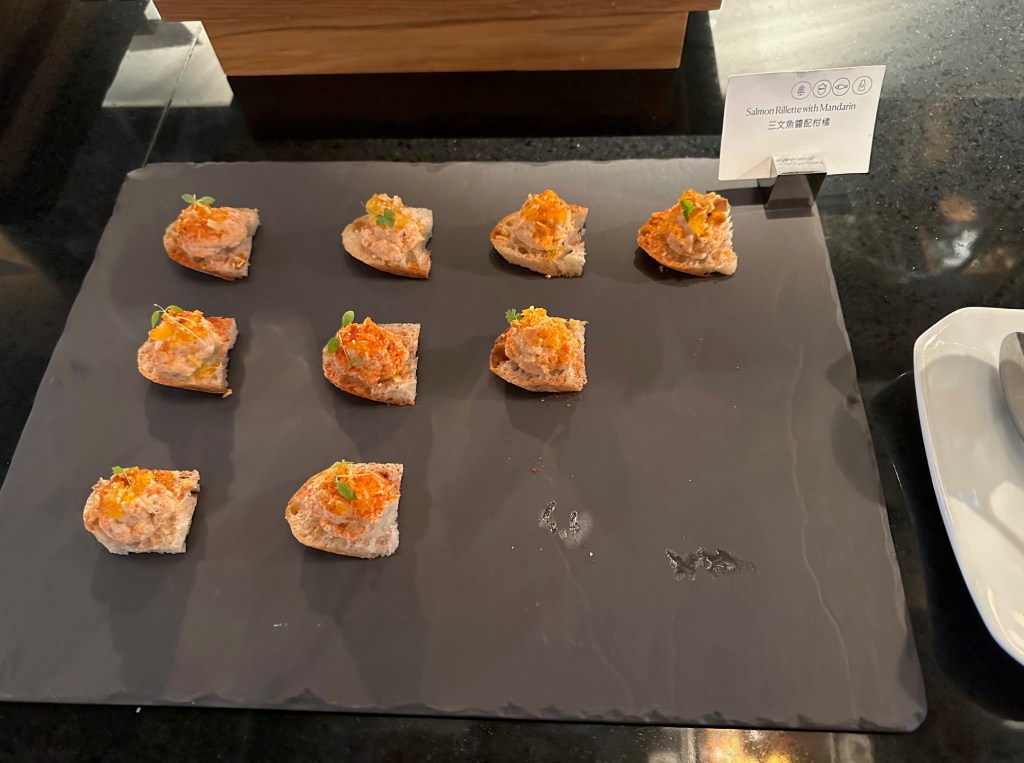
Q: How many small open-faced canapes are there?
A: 9